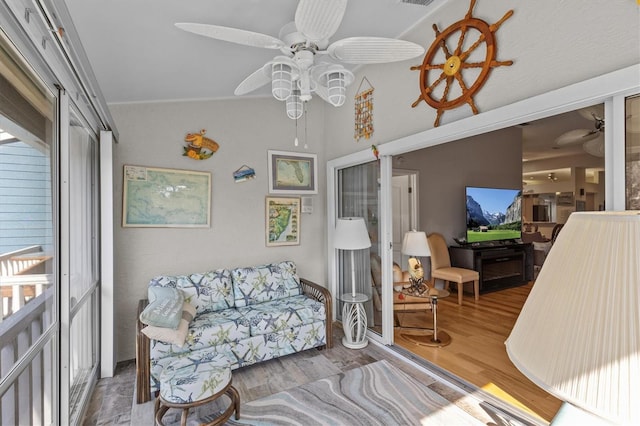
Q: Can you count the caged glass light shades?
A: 3